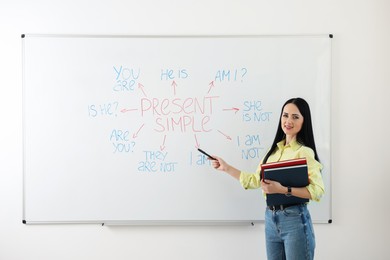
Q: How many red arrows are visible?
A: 9